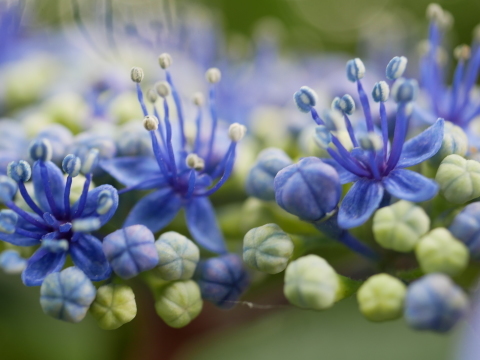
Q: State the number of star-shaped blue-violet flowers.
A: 3